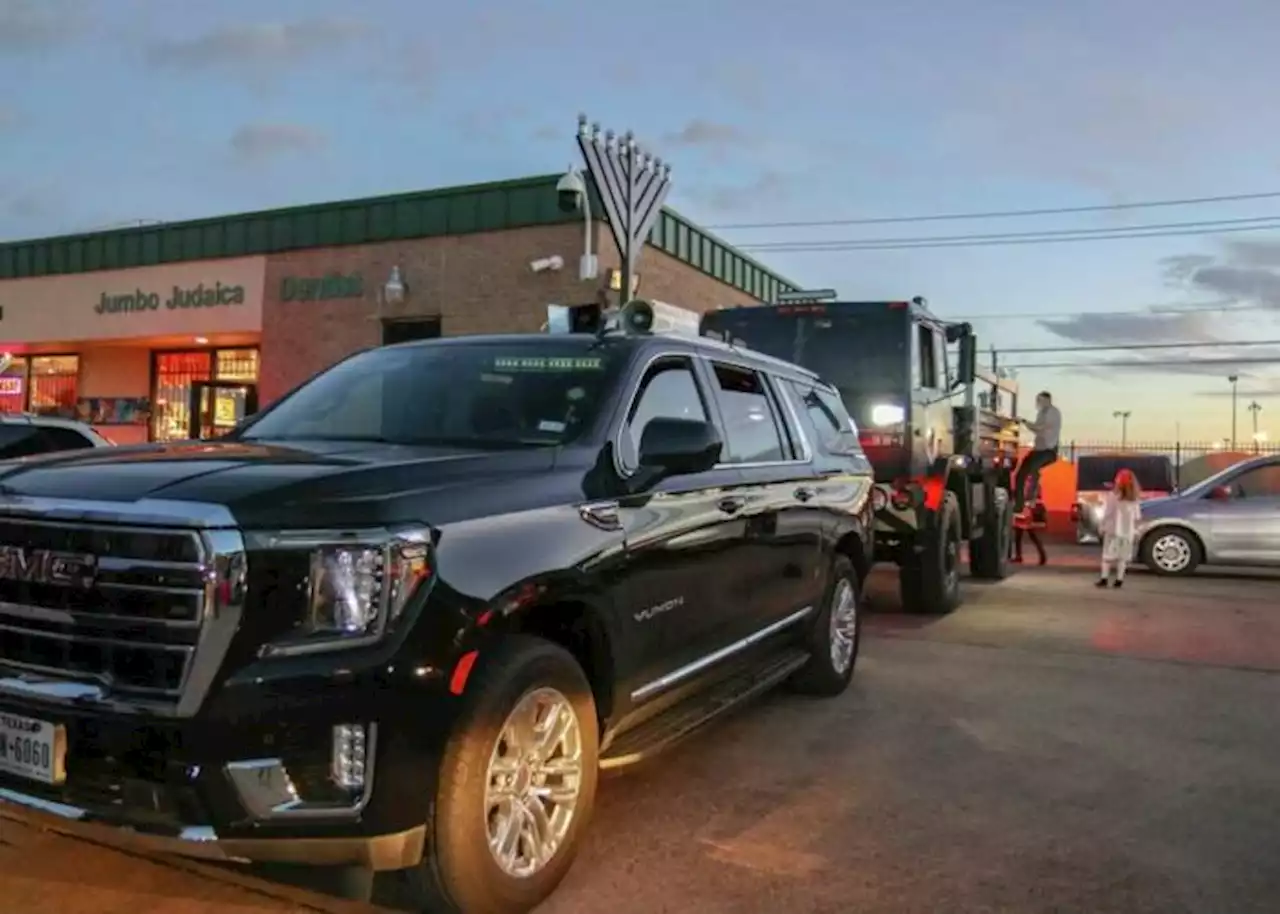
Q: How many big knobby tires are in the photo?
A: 2